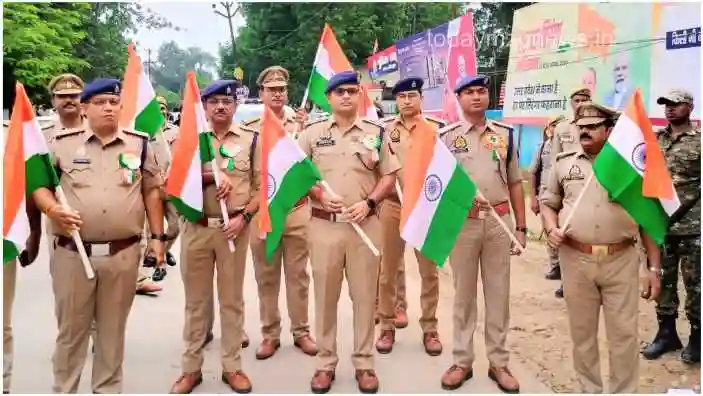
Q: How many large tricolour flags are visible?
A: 7